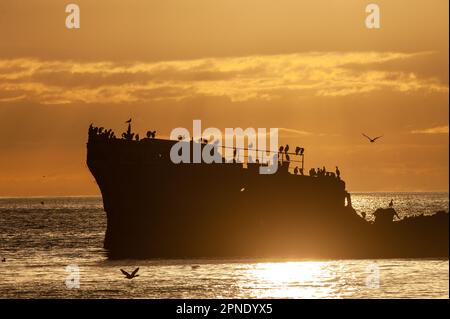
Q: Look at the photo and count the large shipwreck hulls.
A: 1